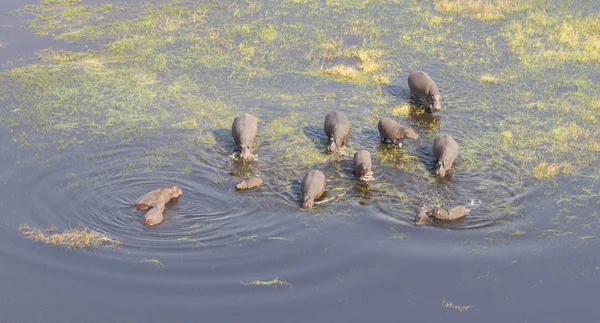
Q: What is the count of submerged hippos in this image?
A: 5